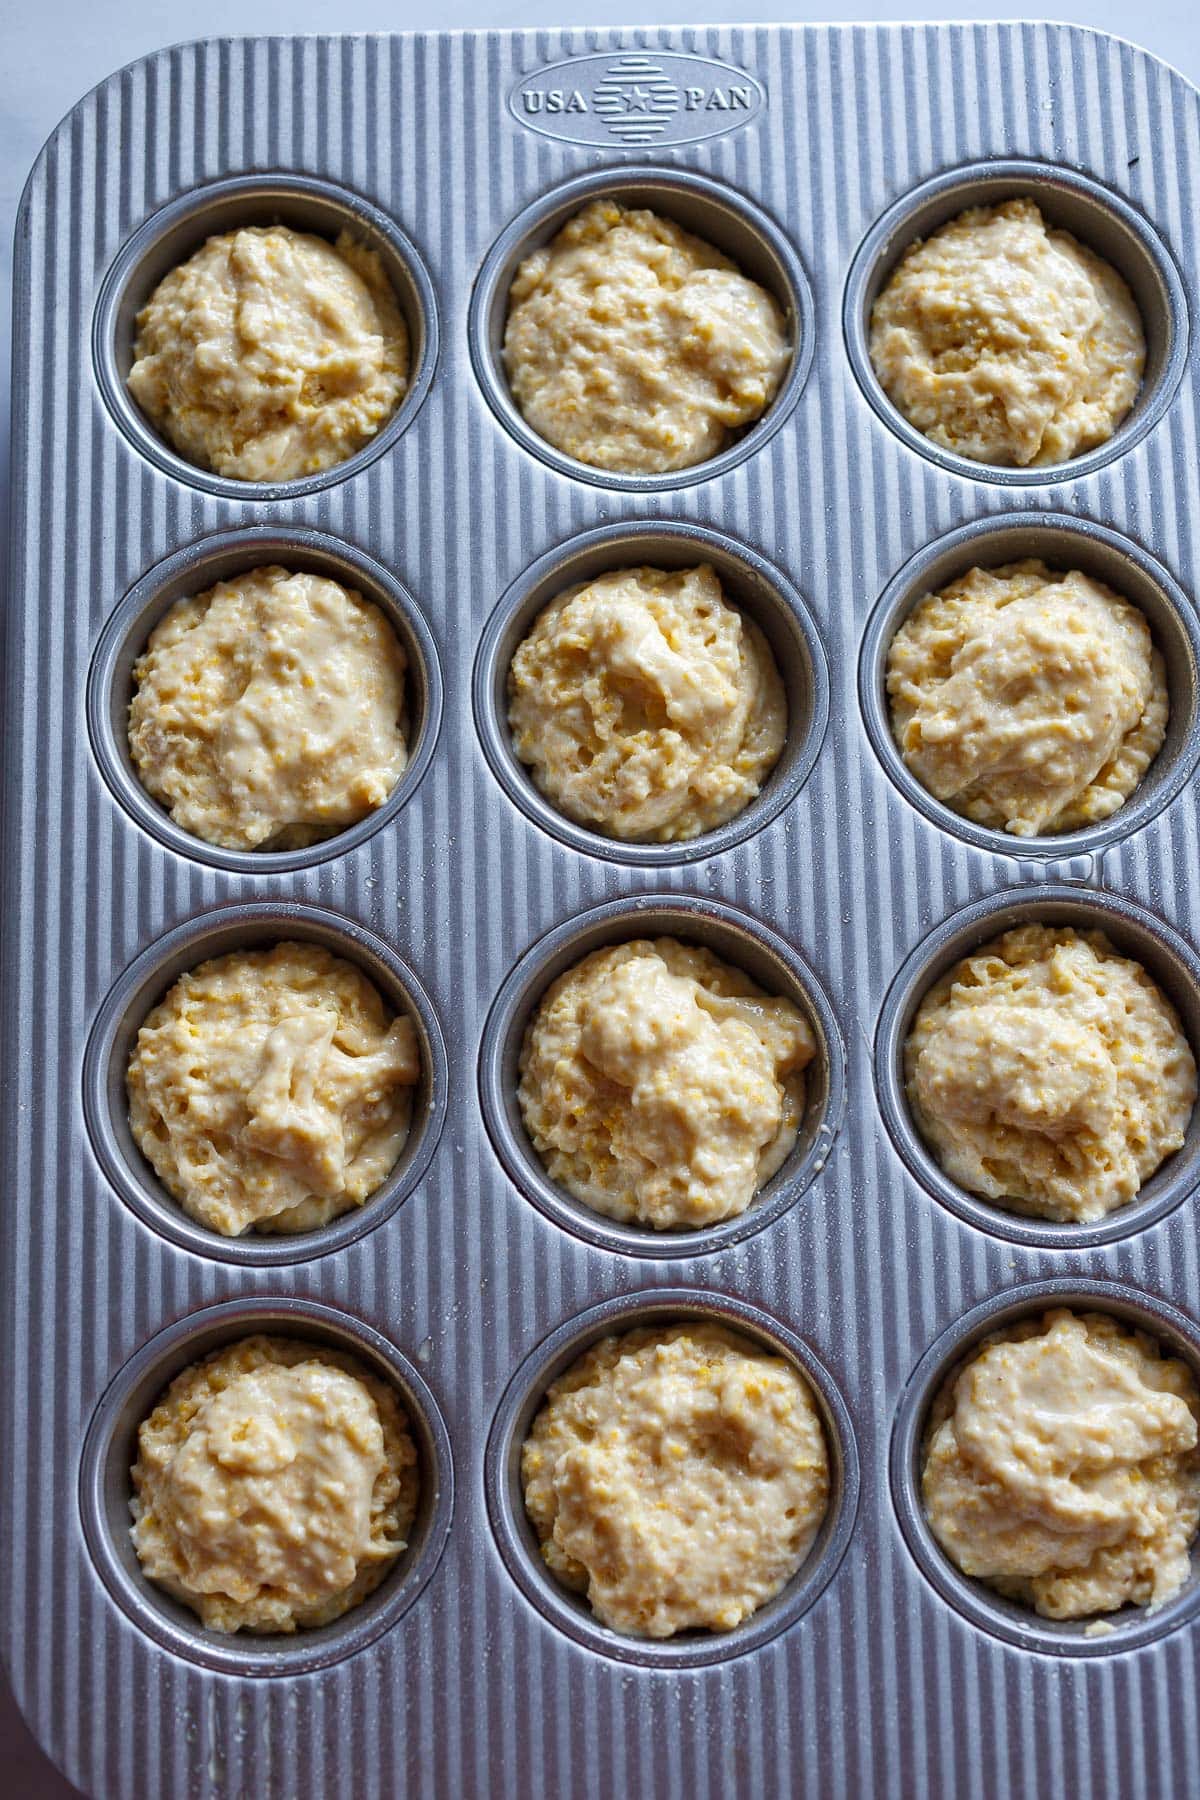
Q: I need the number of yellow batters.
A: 12